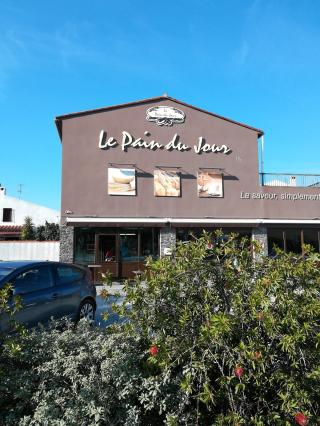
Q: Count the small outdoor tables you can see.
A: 2